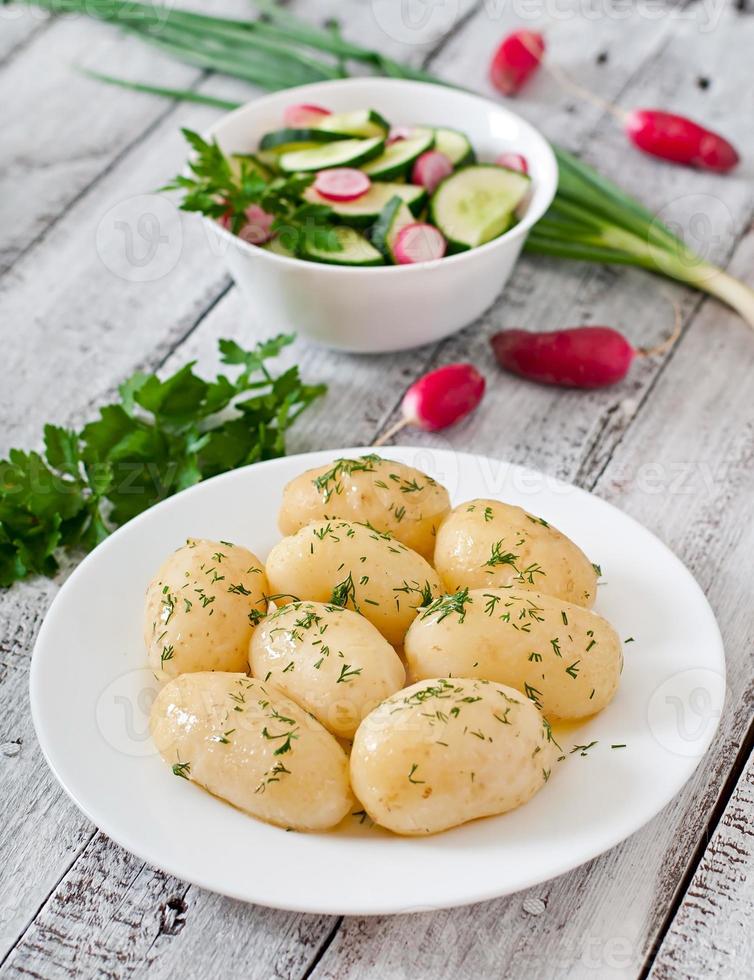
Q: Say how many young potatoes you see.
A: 8